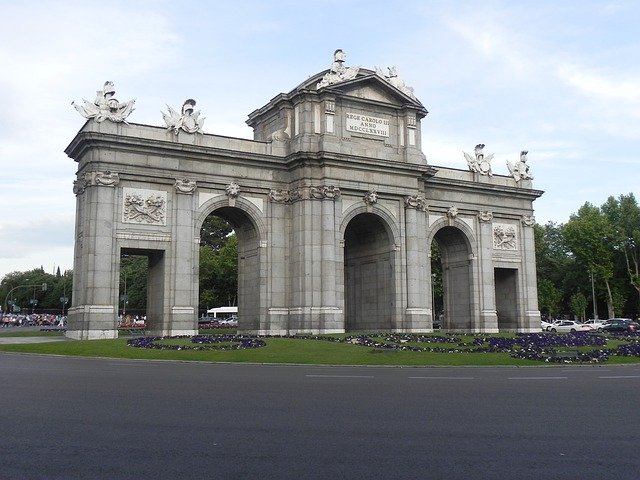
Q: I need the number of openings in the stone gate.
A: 5